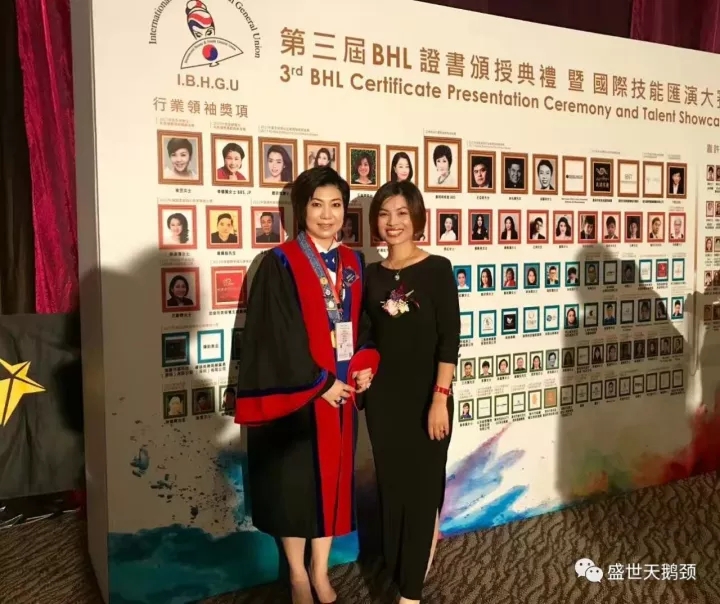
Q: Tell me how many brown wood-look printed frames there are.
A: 15